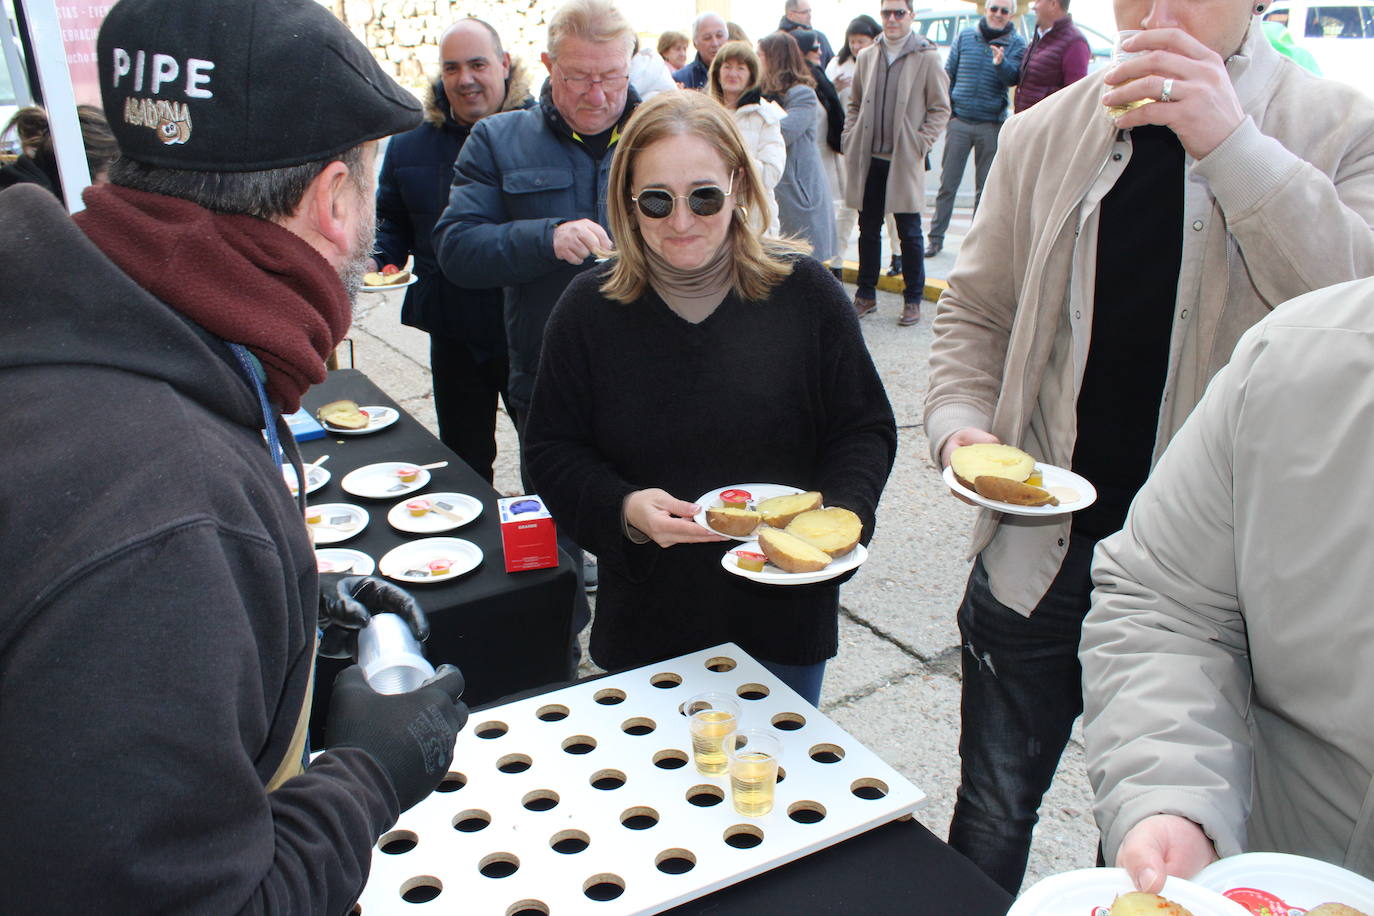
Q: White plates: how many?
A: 13